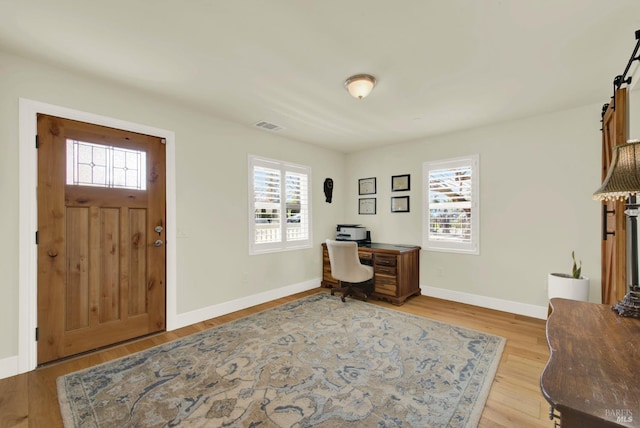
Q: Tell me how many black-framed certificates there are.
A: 4